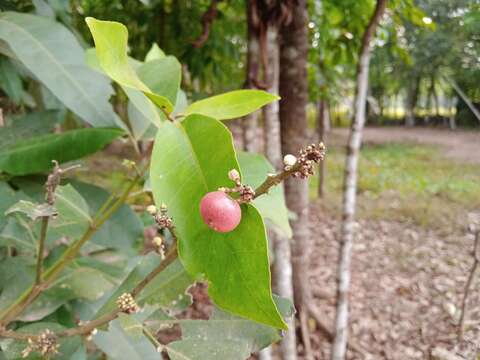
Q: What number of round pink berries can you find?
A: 1